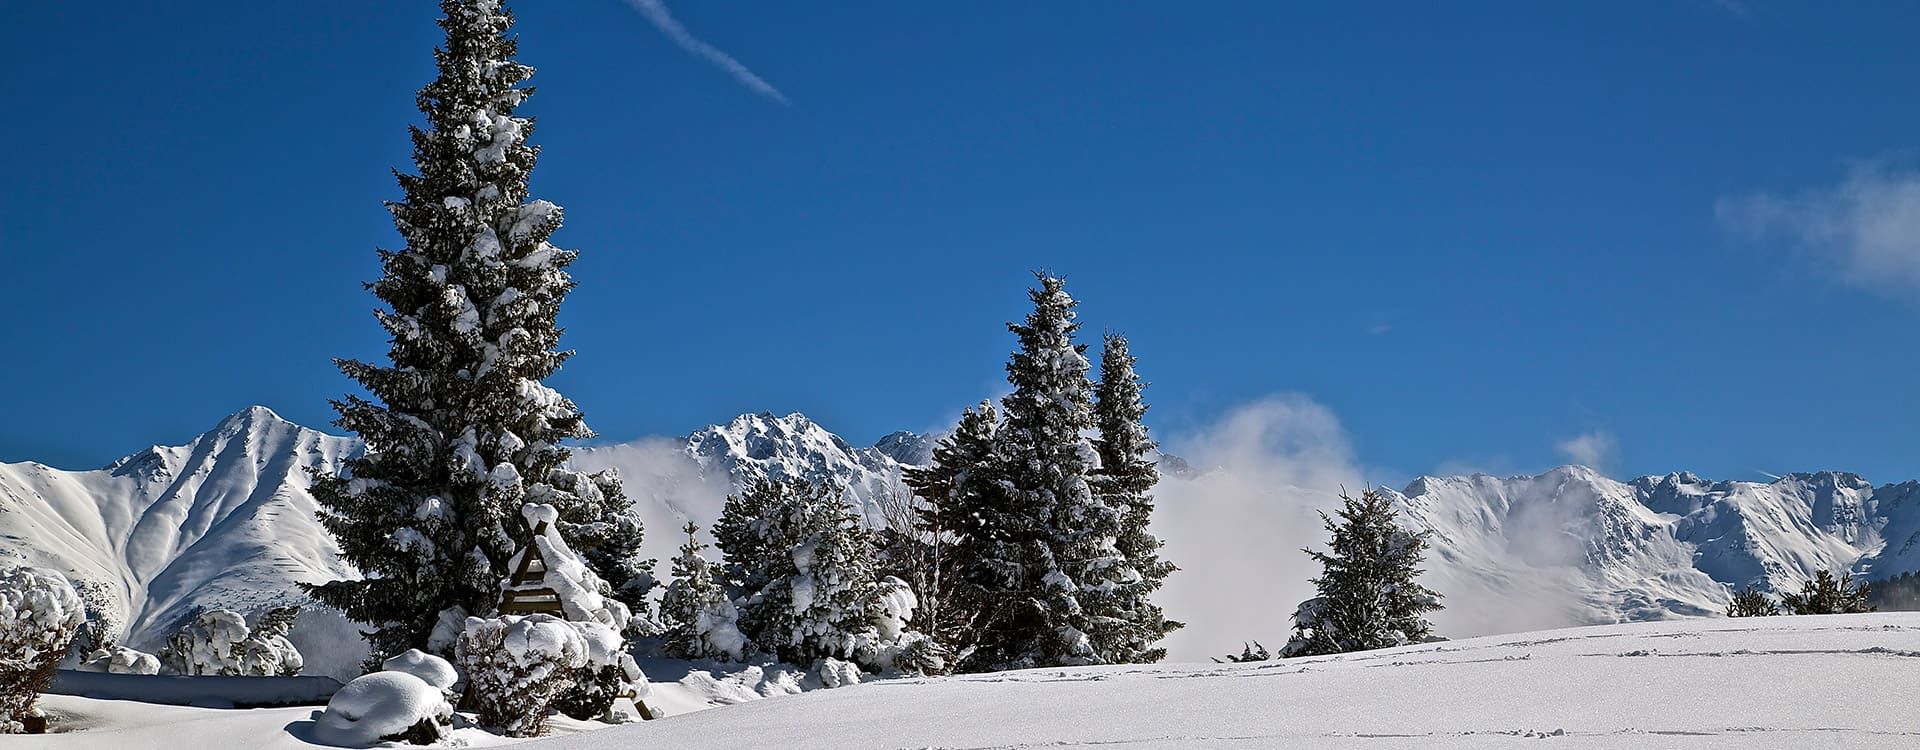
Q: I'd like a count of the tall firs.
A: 3